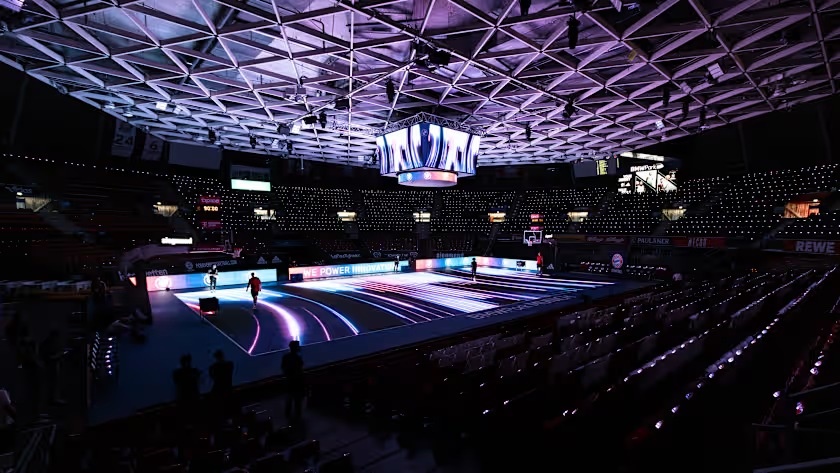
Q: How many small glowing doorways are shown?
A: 9